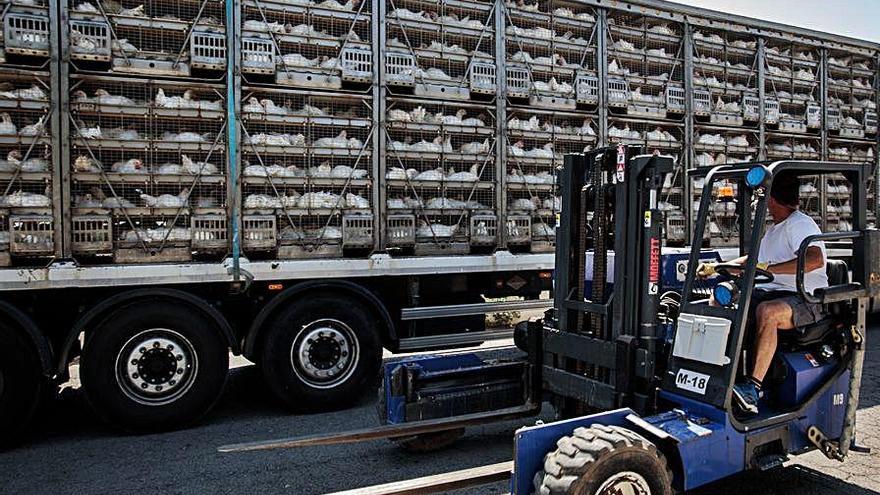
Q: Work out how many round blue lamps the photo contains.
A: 2